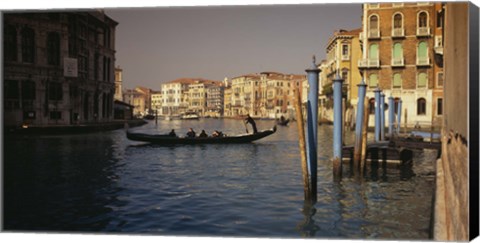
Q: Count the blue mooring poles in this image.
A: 7